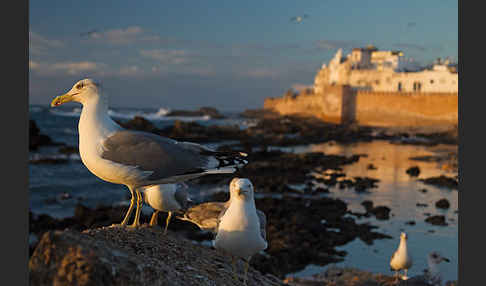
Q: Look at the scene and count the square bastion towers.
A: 1